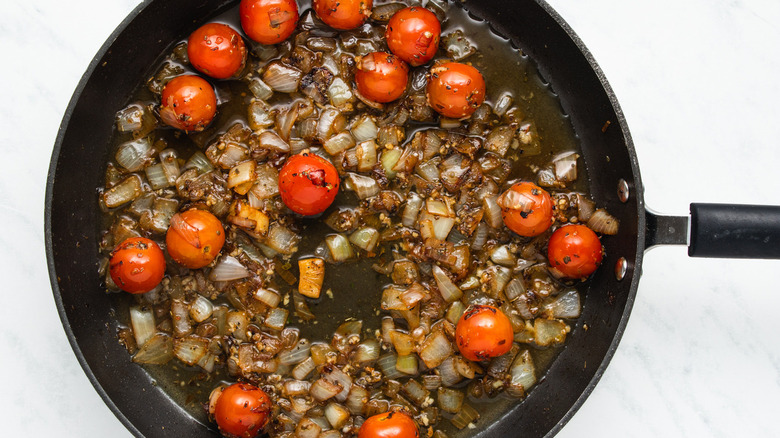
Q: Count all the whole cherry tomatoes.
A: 15